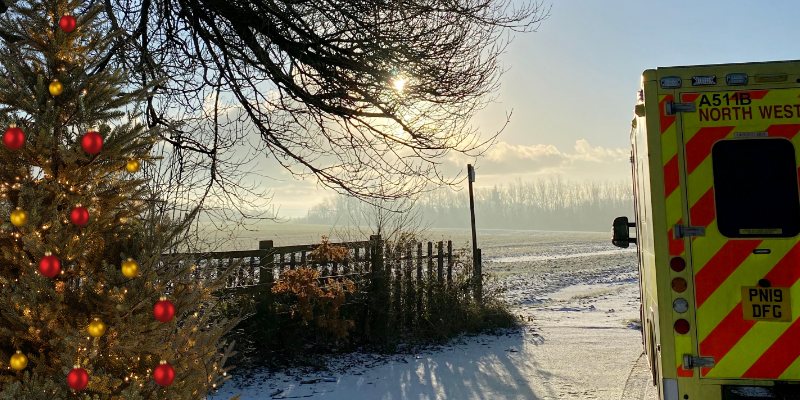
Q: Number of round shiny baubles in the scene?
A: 14